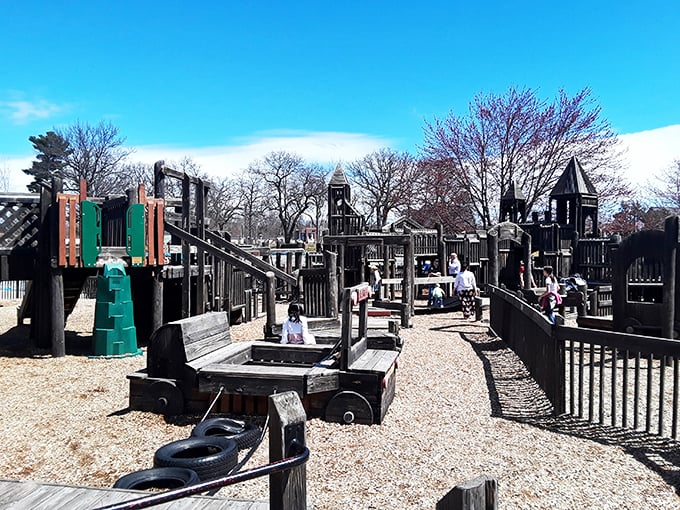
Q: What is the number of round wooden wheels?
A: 2